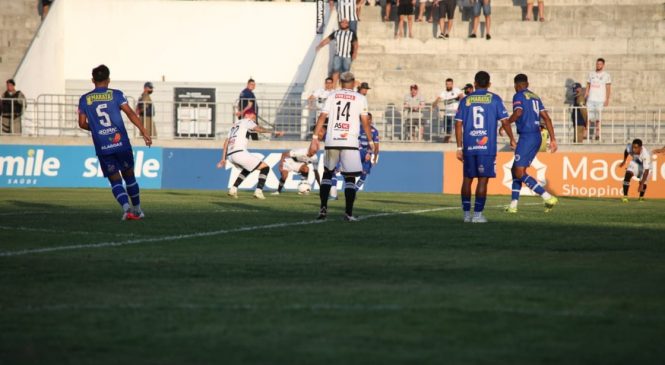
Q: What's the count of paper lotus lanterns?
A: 0